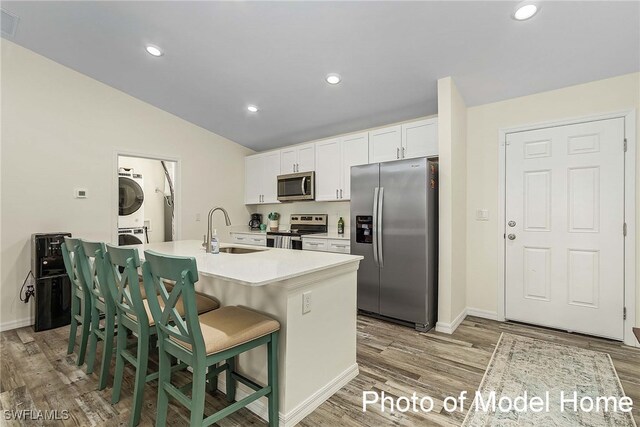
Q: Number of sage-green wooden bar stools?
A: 4